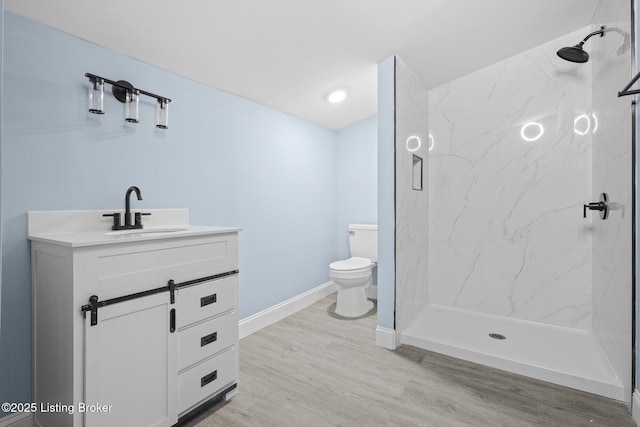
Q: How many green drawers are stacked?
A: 0